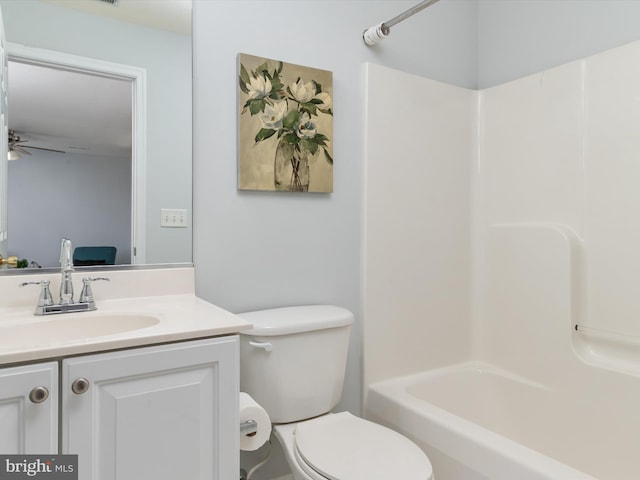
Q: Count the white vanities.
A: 1